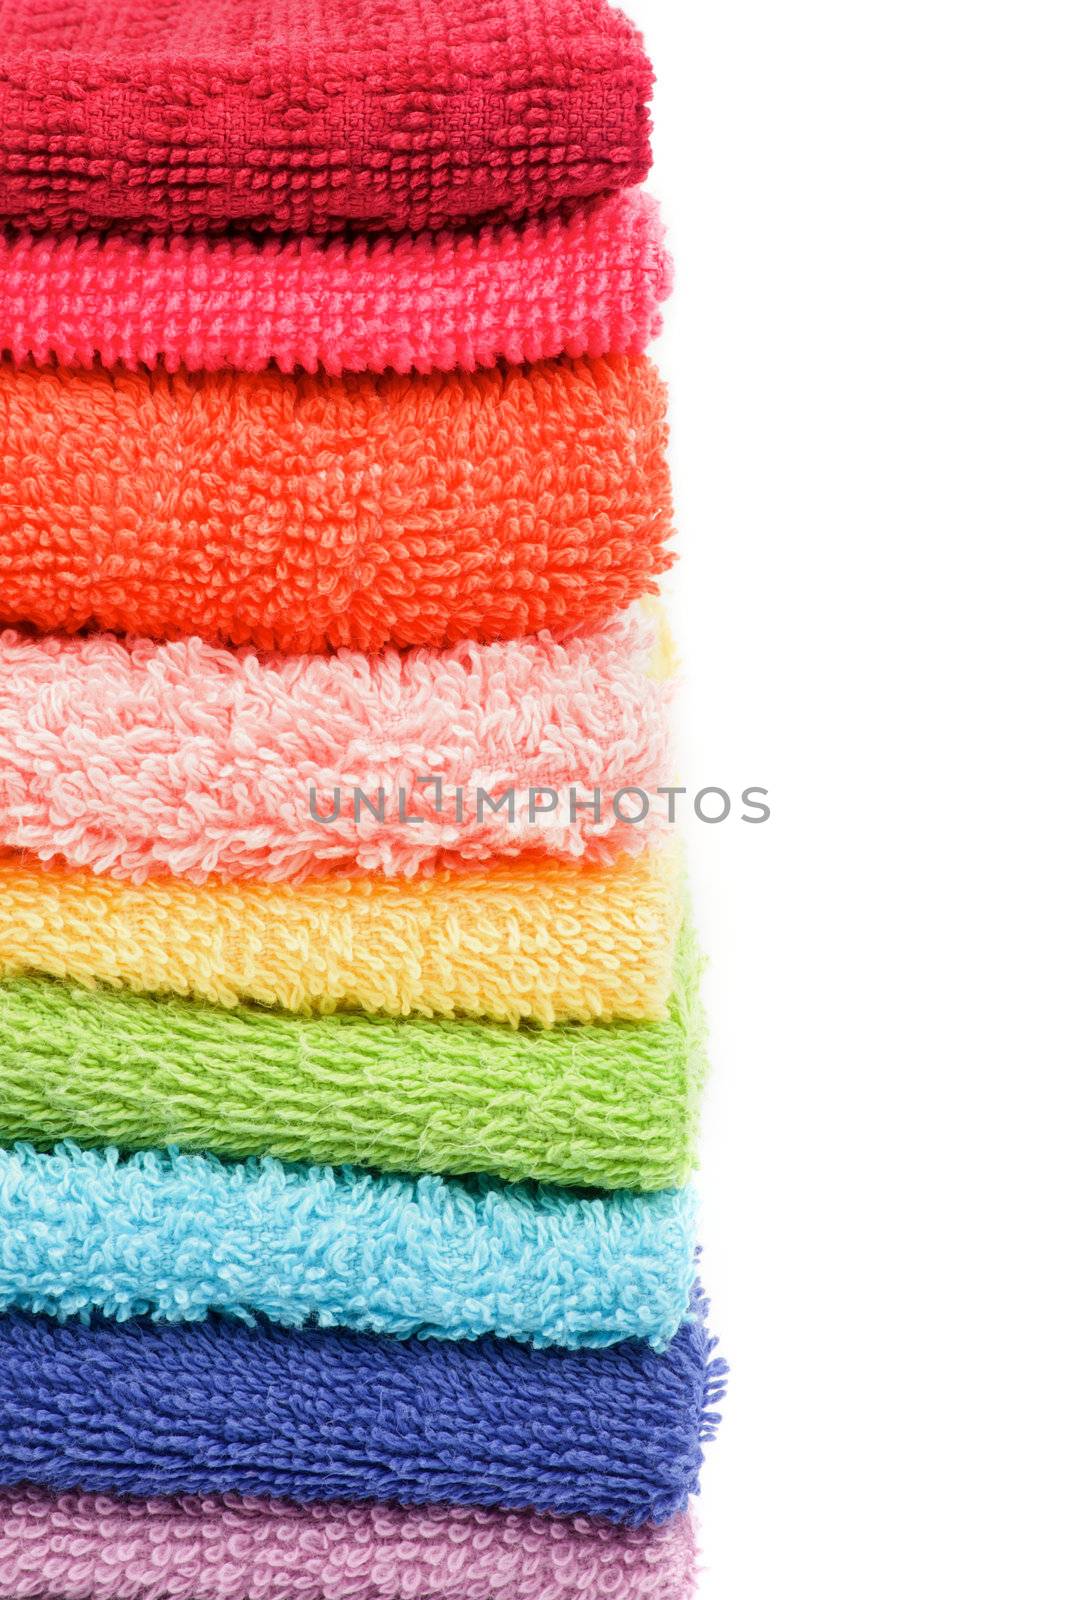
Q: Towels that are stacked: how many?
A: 9